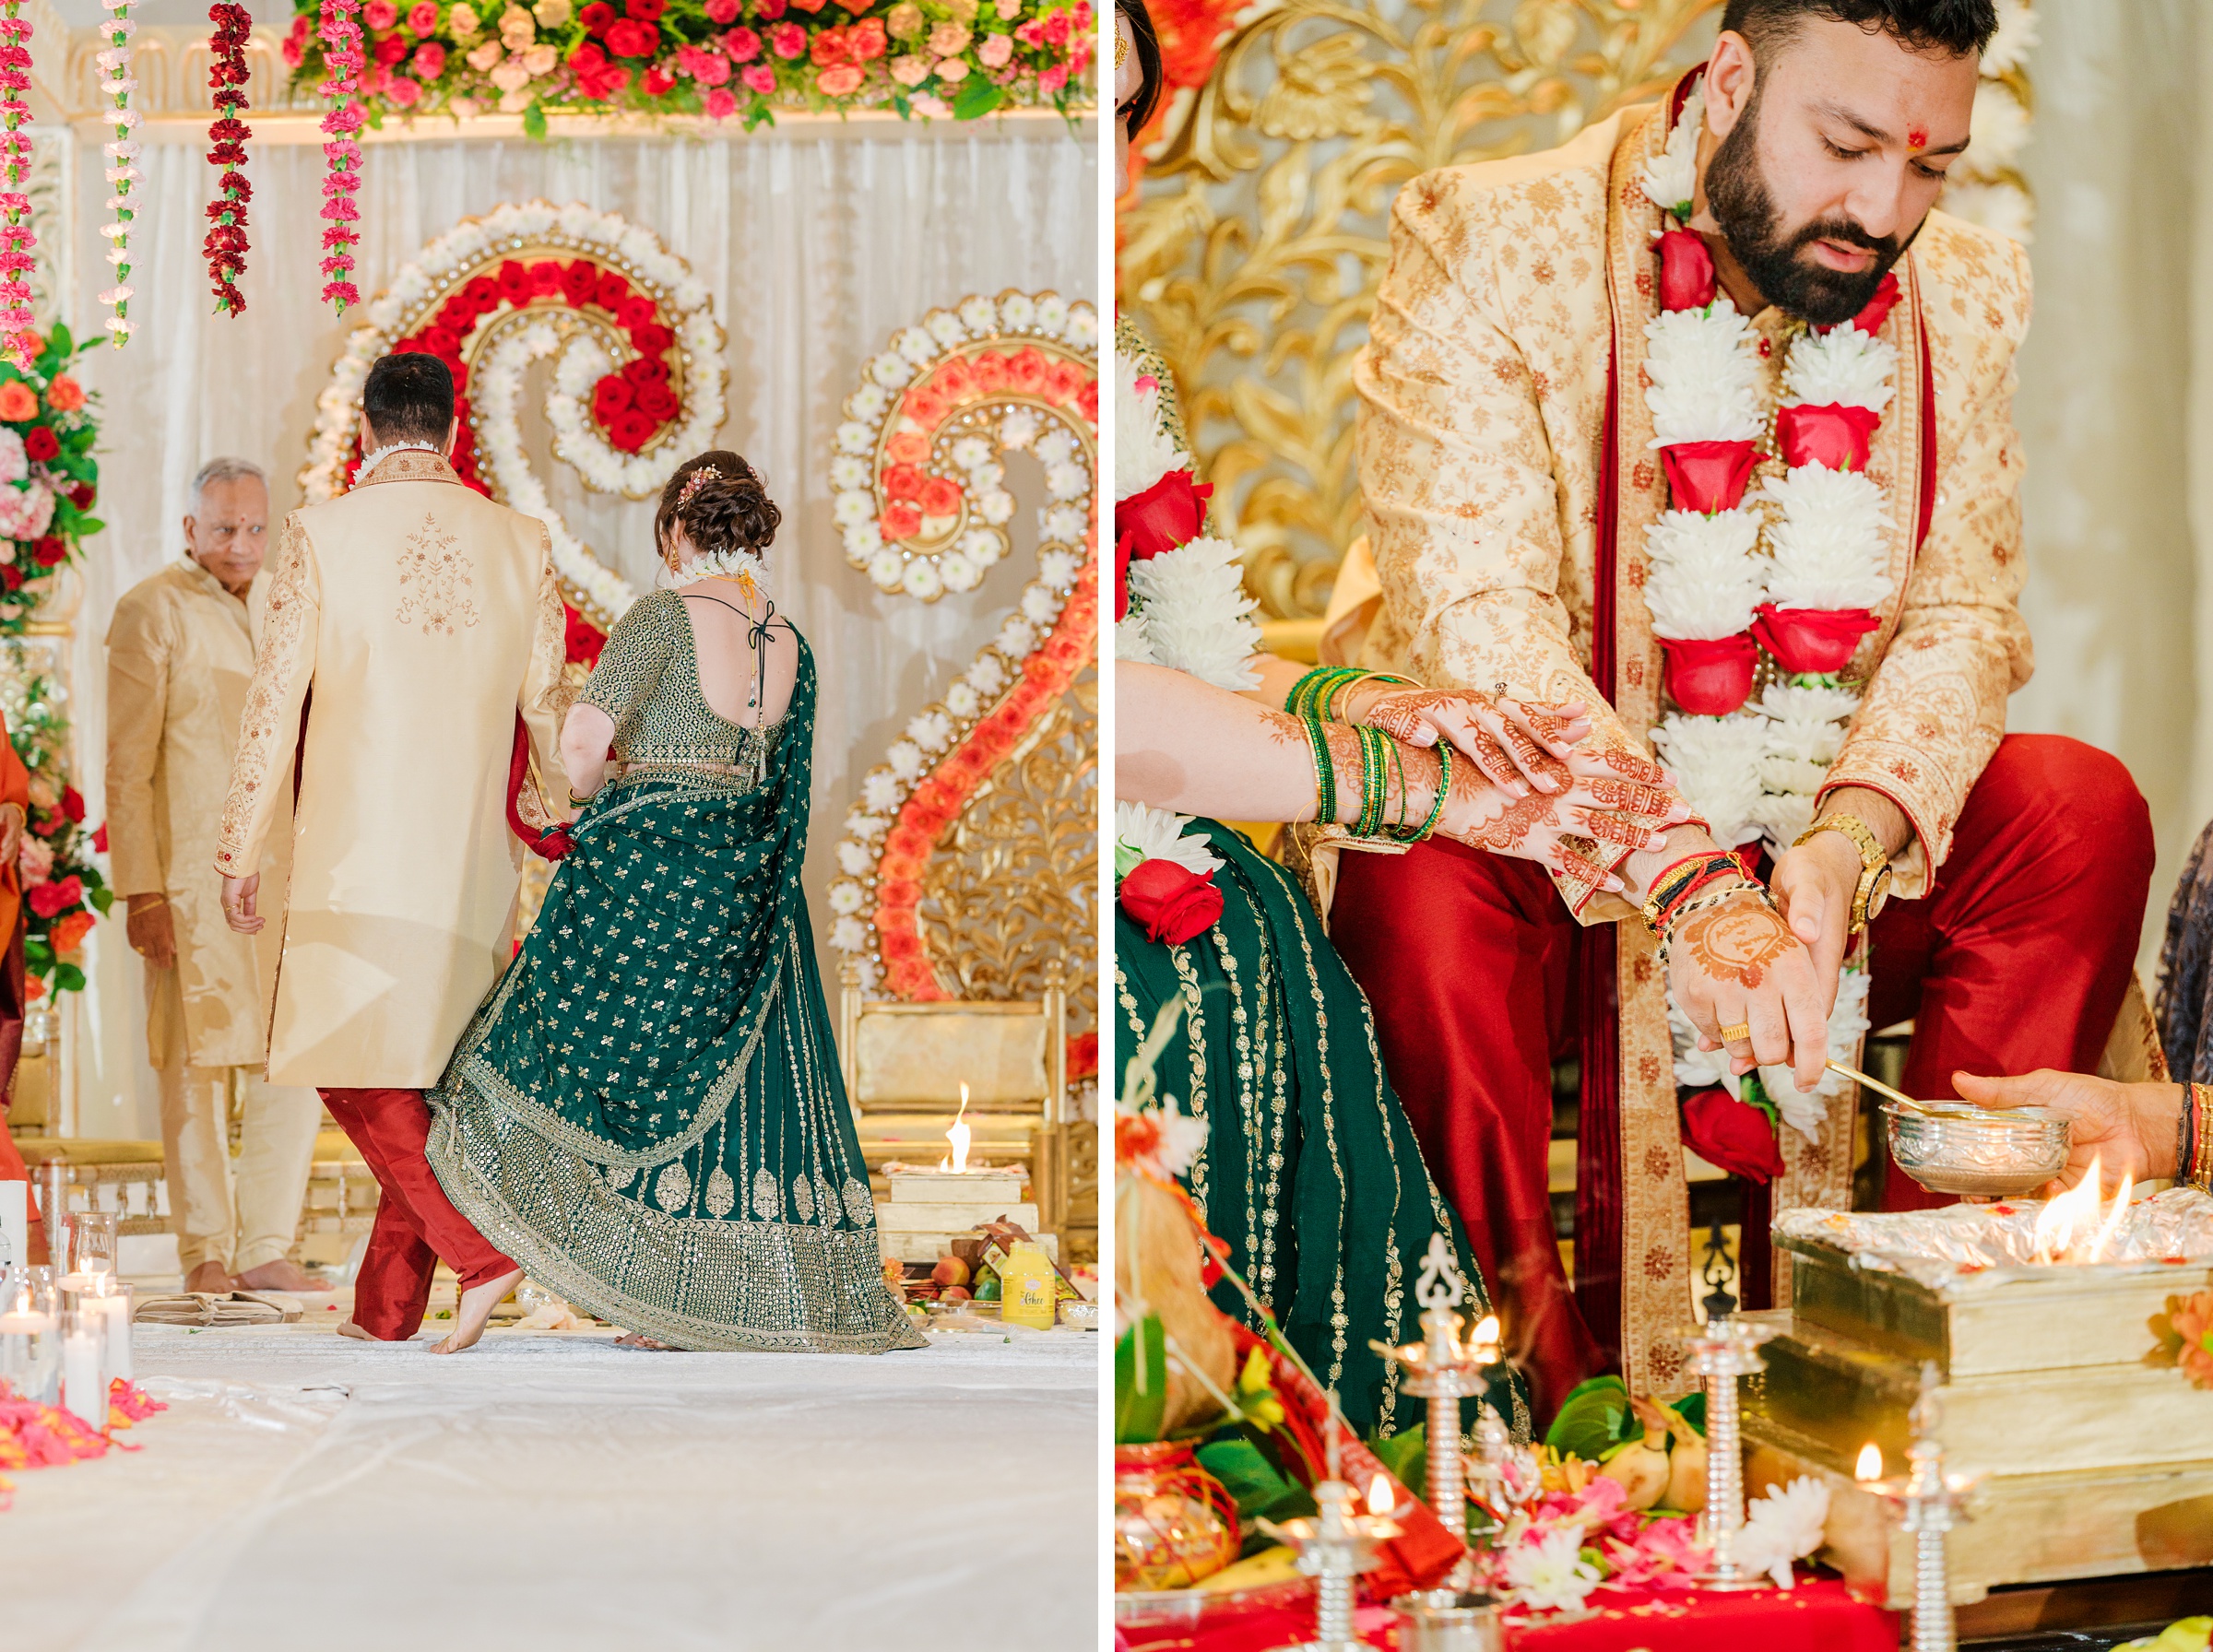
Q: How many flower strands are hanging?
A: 4